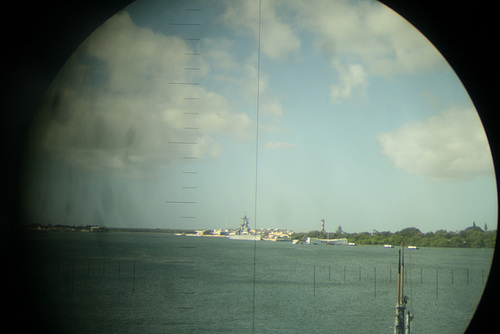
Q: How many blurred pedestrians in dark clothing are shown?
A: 0